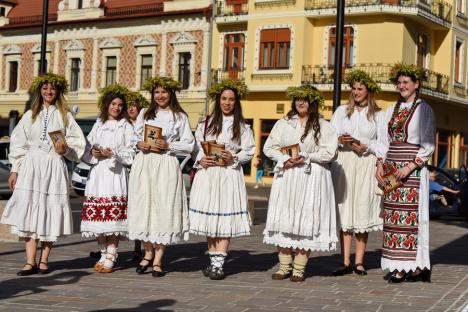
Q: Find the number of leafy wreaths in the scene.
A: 8